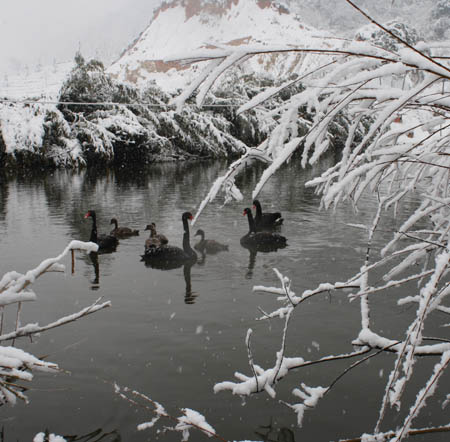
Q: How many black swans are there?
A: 4